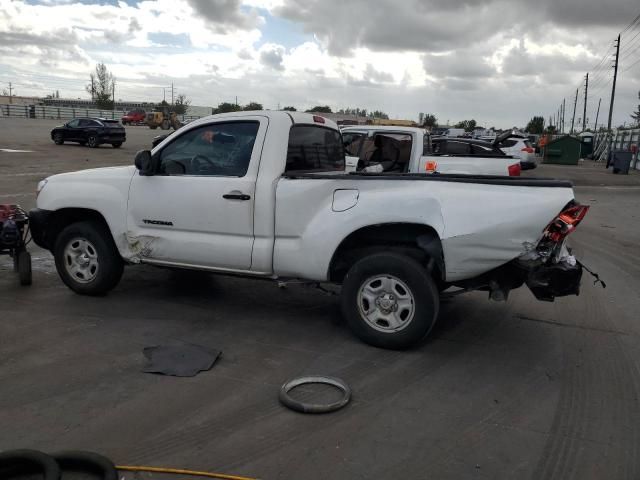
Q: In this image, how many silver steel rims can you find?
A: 2